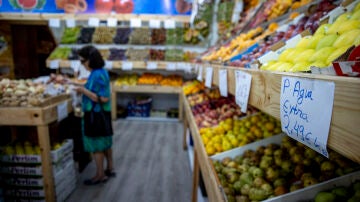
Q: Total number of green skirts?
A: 1